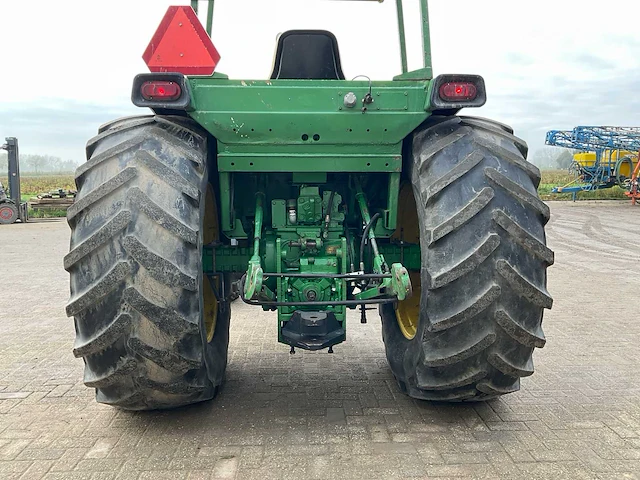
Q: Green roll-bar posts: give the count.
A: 4